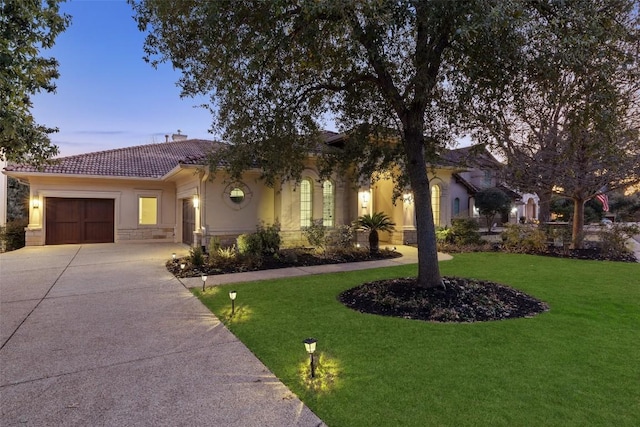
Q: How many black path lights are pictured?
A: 5